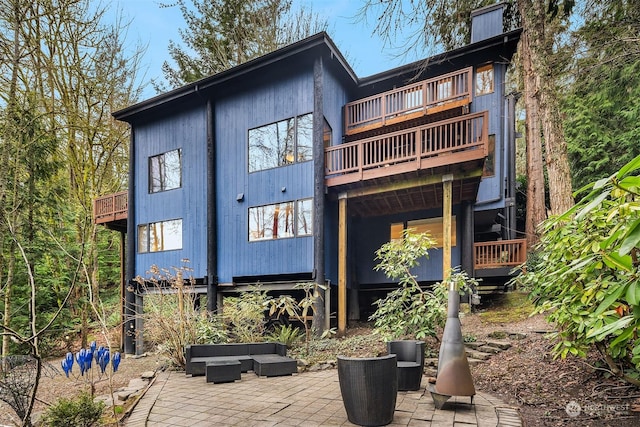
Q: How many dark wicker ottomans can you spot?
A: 2